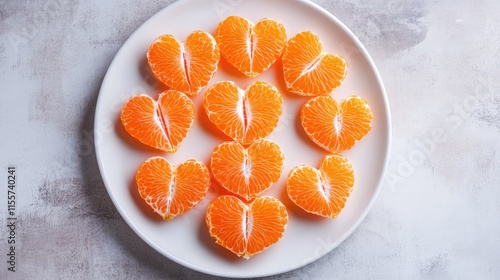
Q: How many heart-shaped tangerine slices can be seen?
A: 10